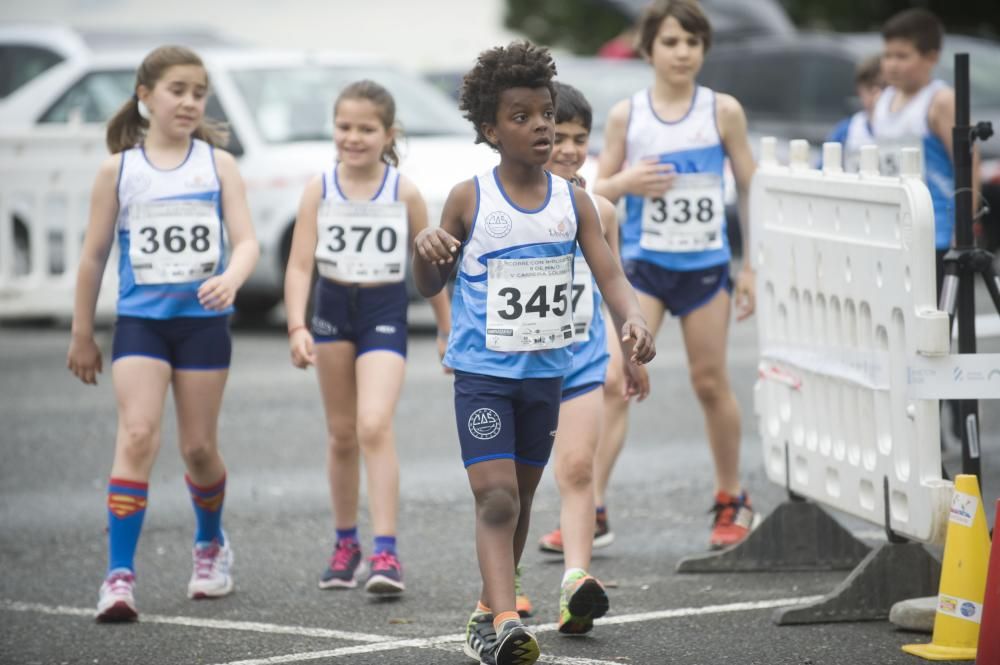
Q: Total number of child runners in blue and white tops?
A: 7